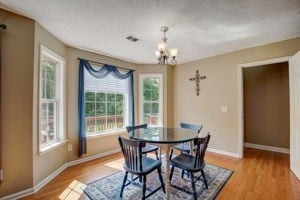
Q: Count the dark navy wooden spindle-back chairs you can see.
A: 4